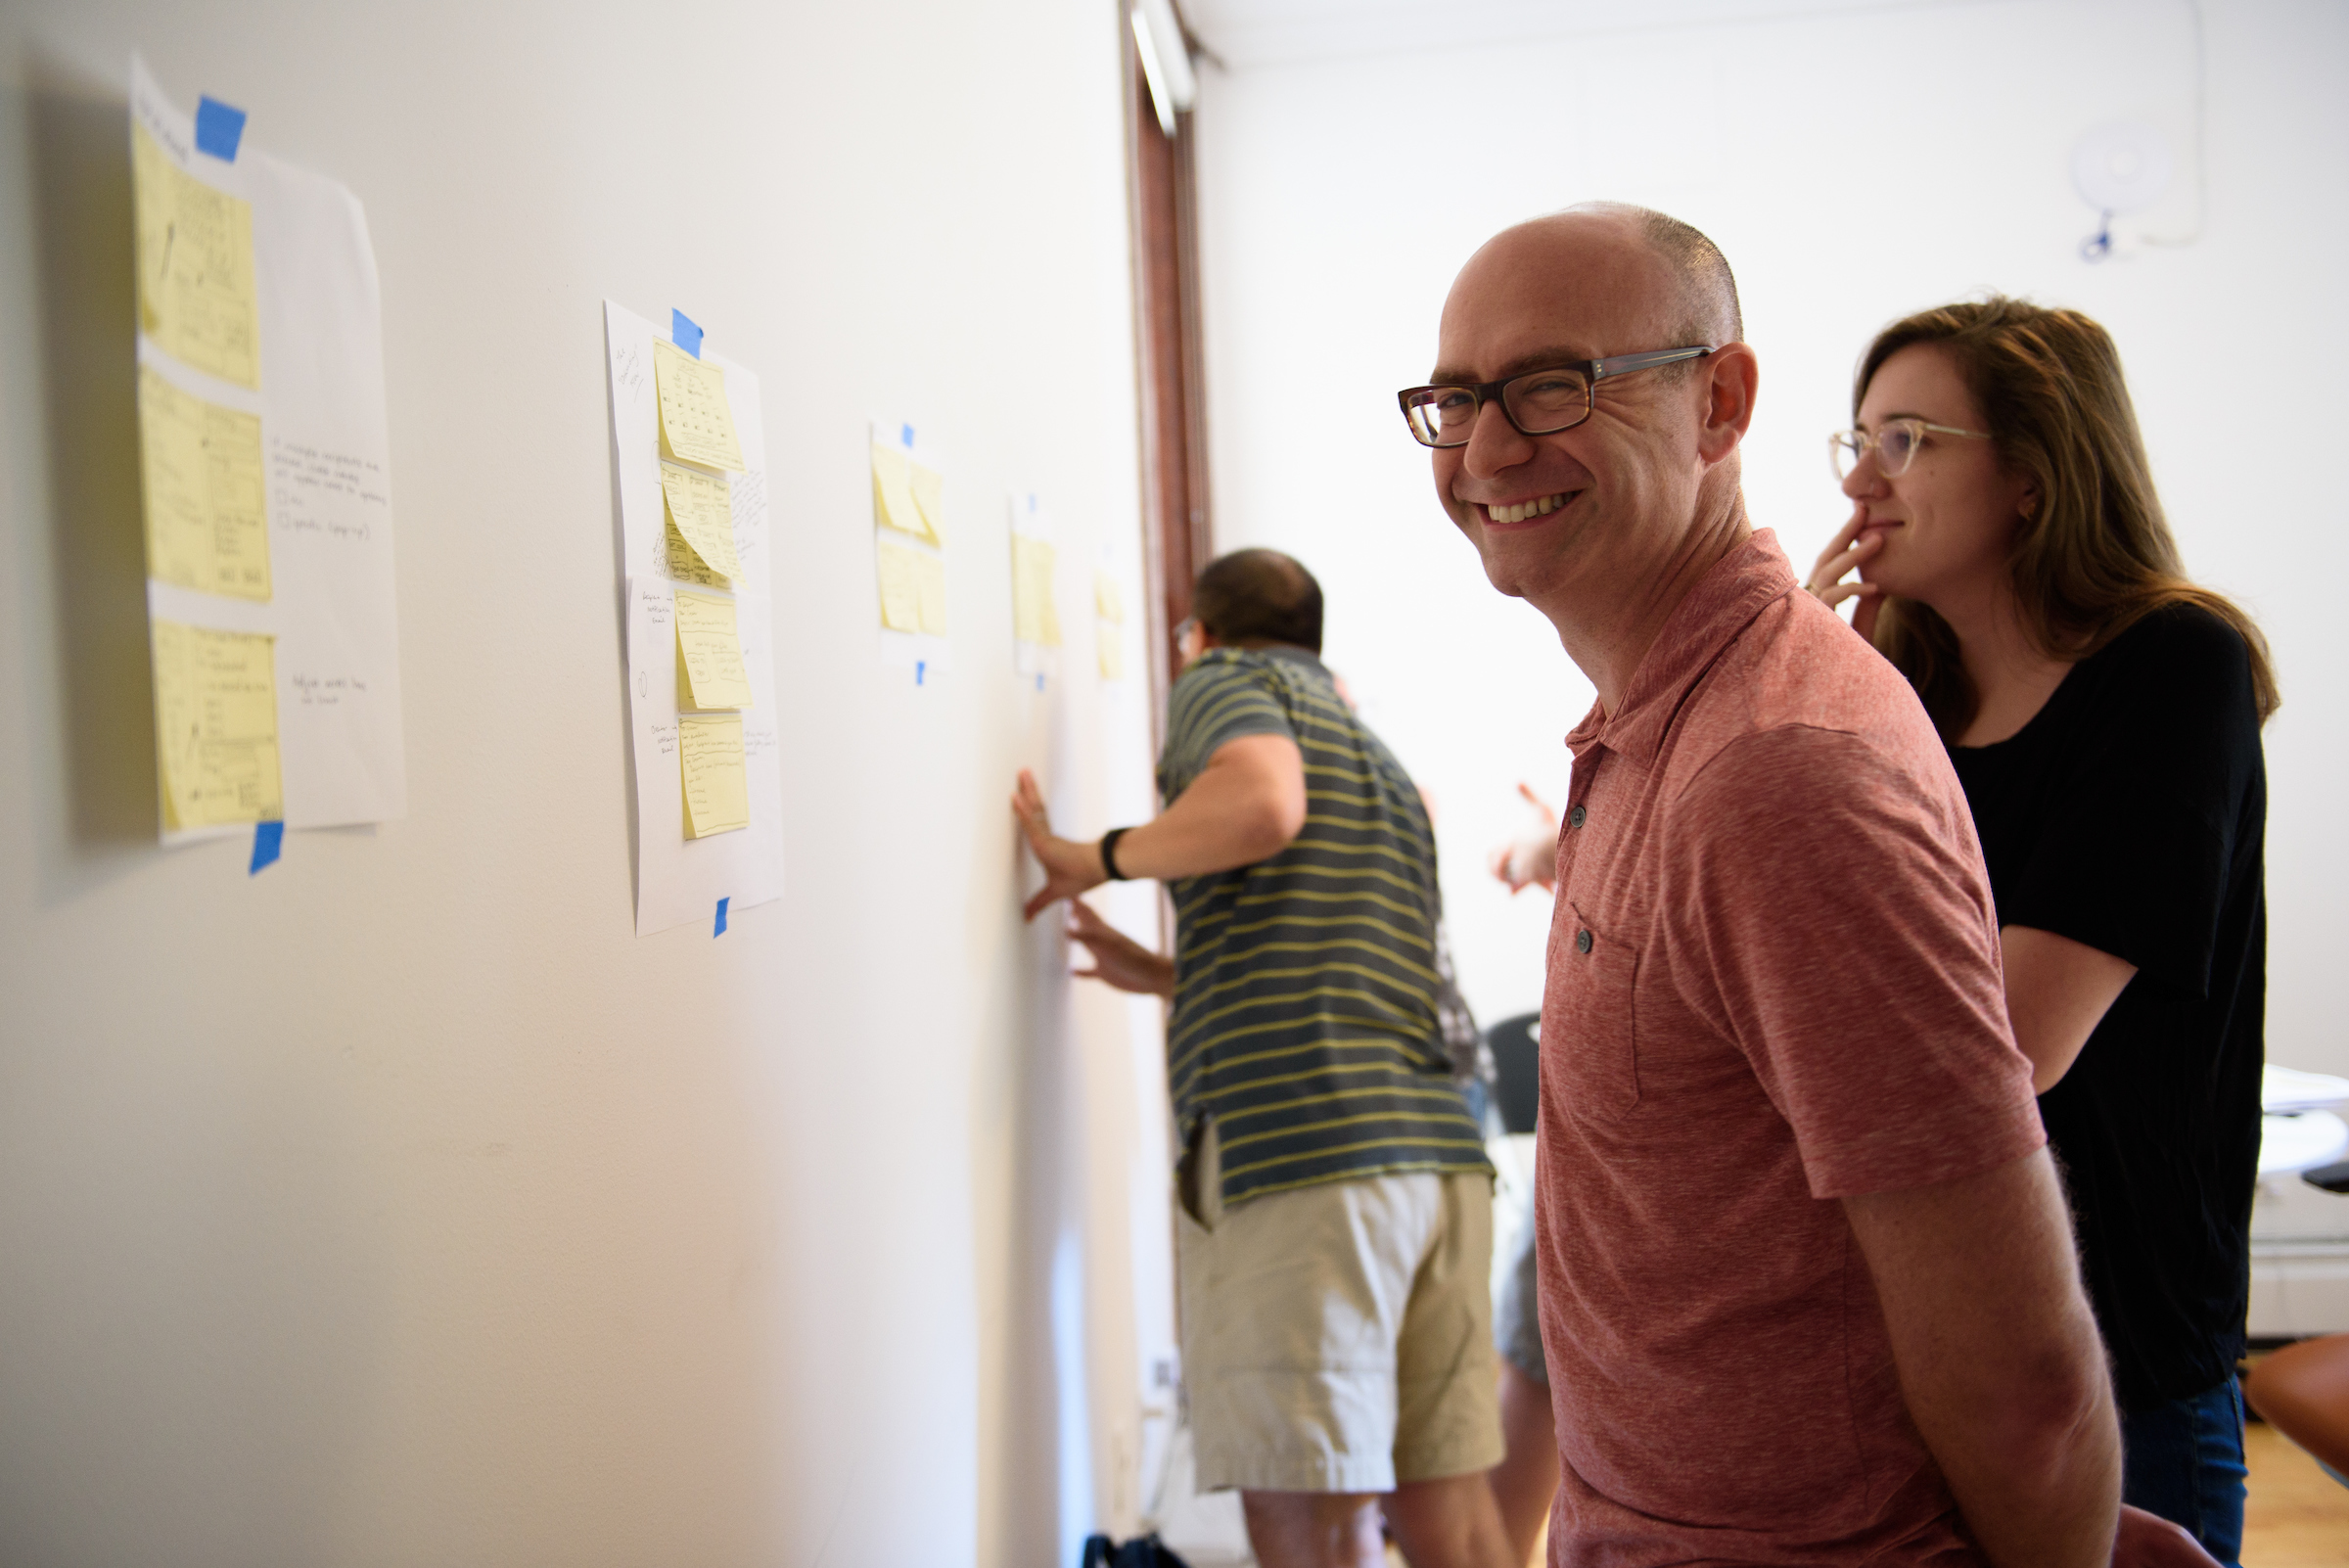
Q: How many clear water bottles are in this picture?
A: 0